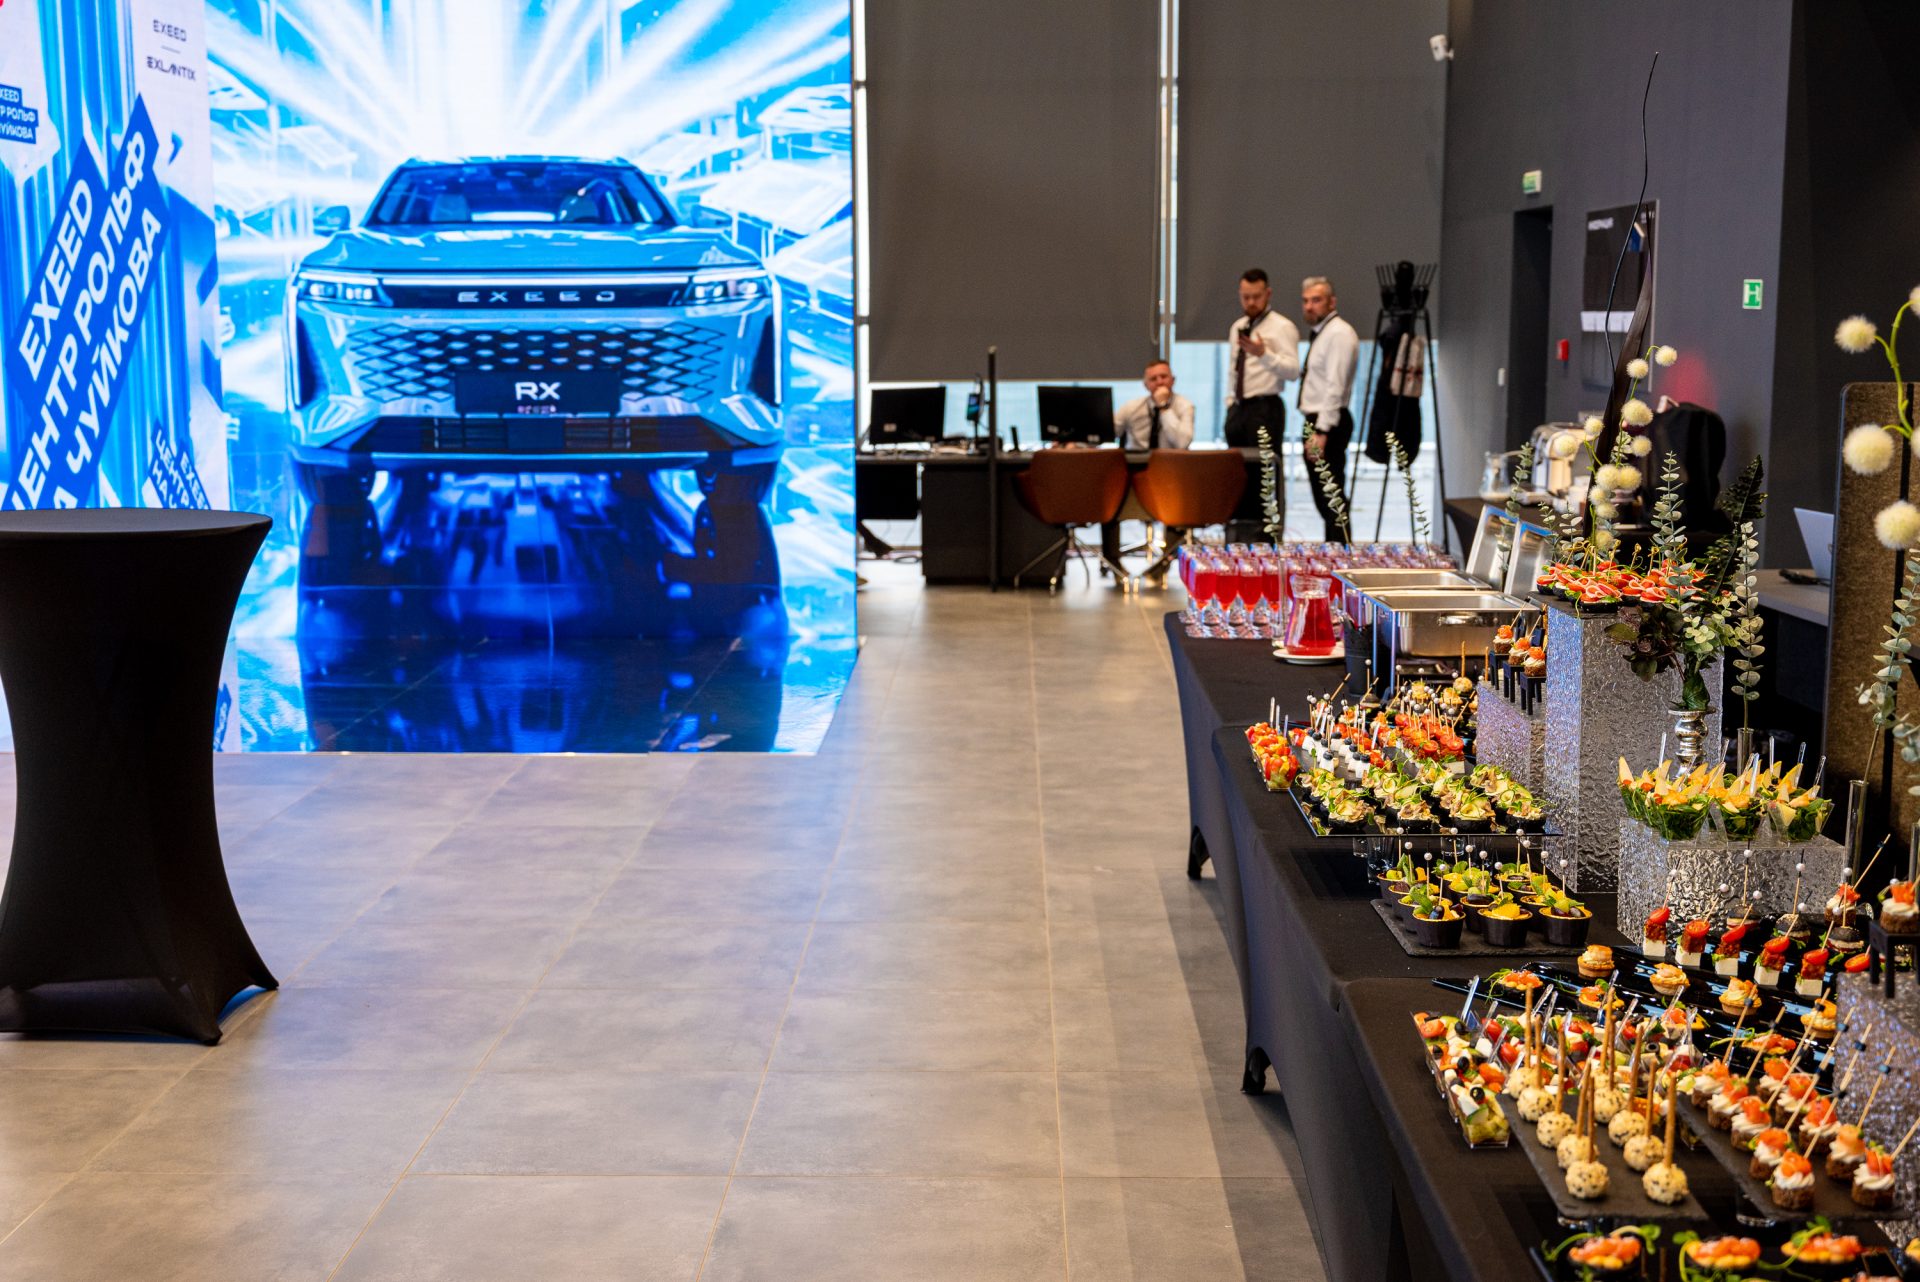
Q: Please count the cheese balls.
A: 10